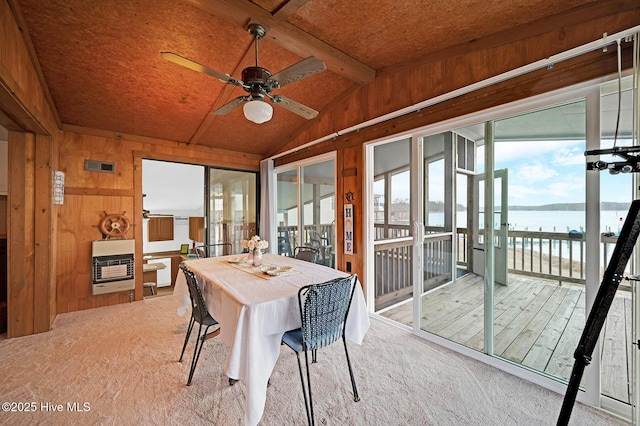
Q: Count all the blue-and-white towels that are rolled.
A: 0